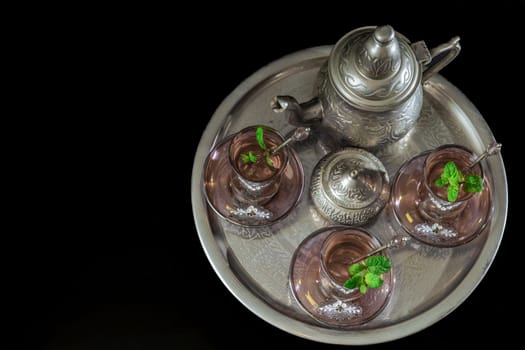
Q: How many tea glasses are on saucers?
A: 3